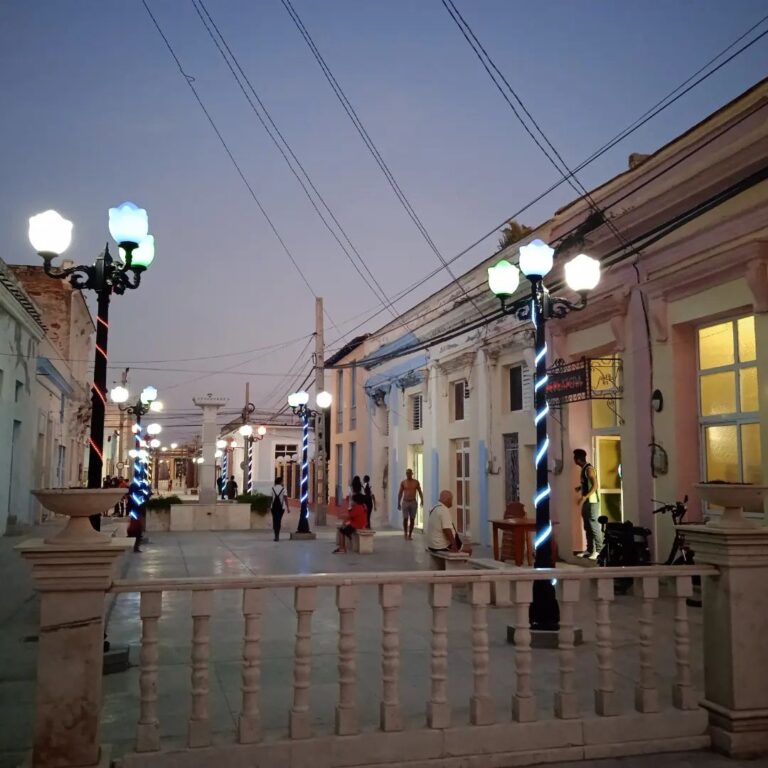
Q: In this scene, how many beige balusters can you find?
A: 13